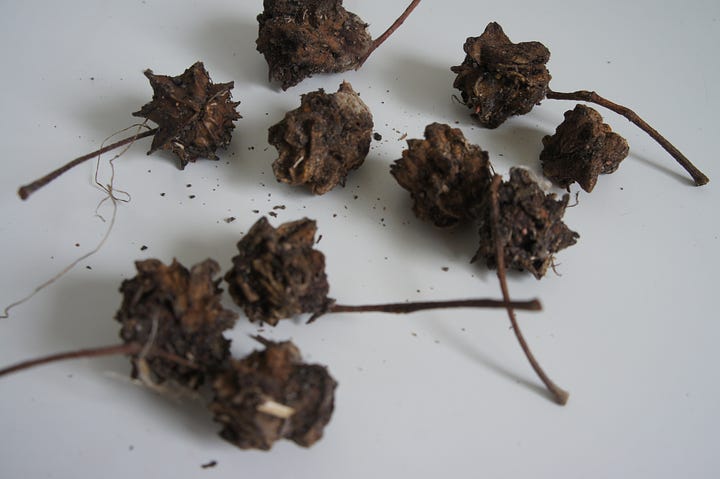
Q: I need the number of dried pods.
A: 10